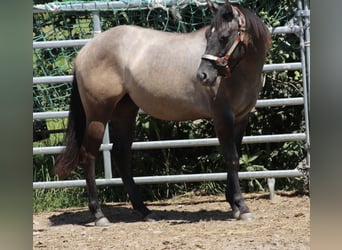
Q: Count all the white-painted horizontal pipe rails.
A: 6